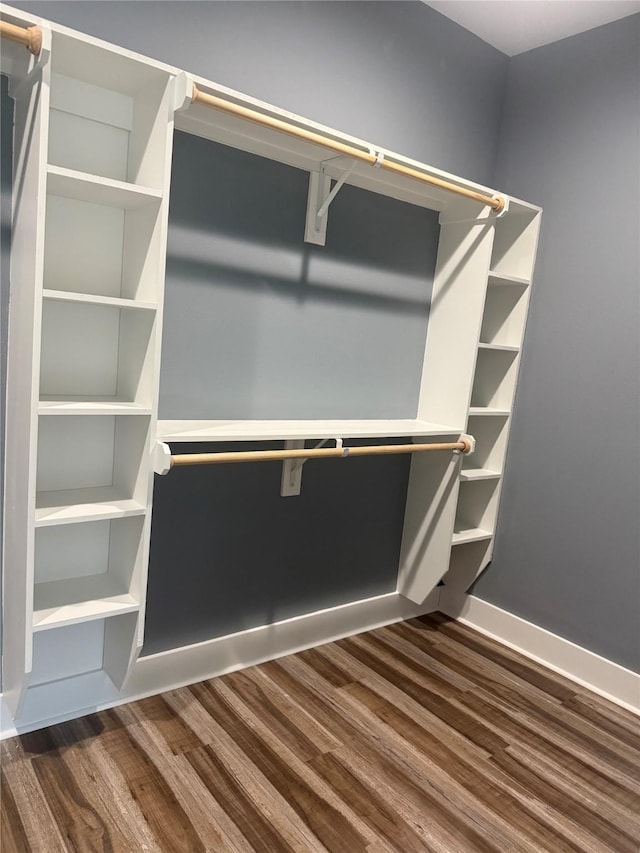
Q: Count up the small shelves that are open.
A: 10